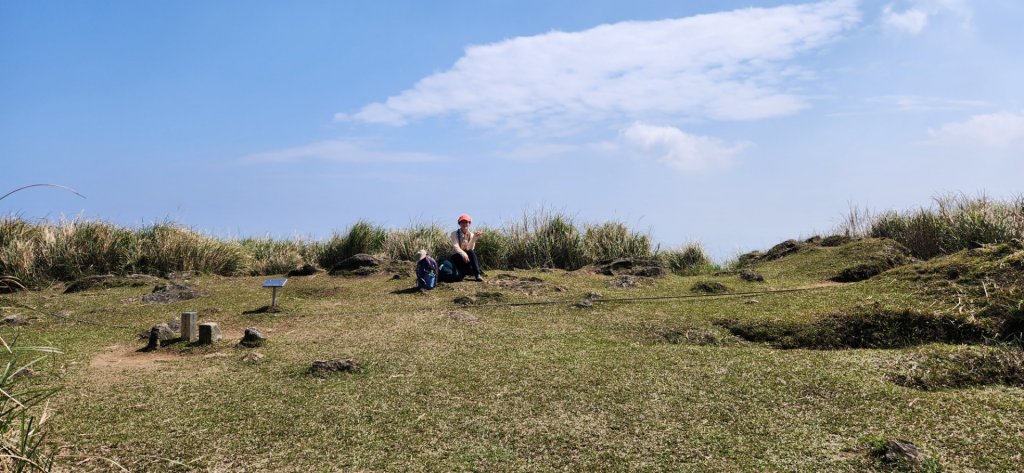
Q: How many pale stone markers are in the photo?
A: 2